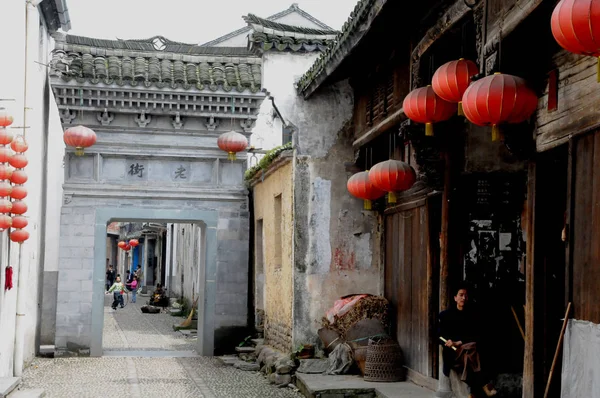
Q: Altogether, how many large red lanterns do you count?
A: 8